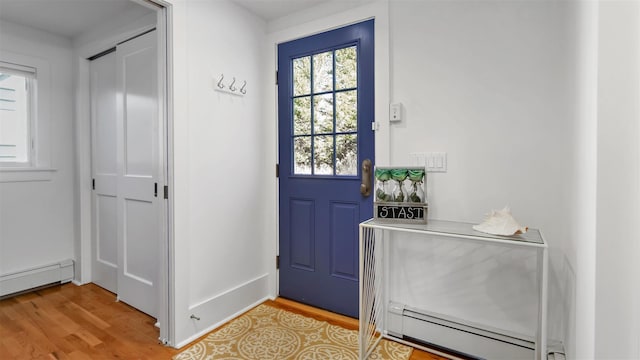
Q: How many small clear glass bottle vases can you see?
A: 3